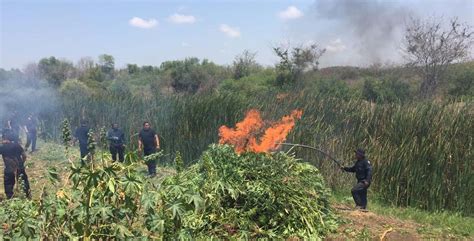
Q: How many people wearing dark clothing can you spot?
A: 7